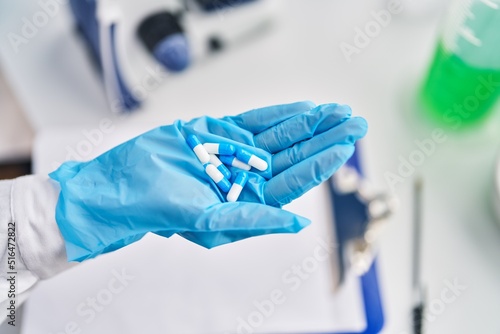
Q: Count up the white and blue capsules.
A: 7